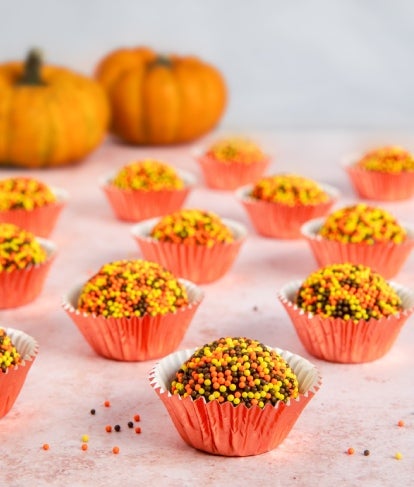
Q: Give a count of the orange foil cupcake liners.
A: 12